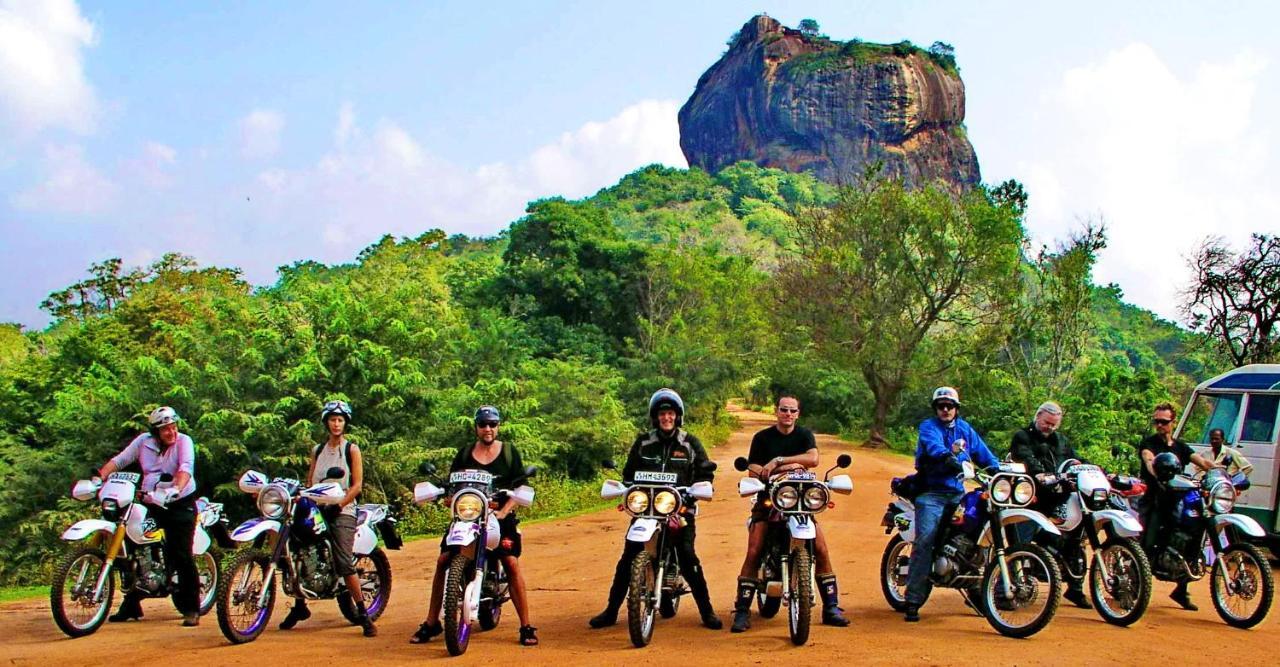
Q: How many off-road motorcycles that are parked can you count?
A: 8